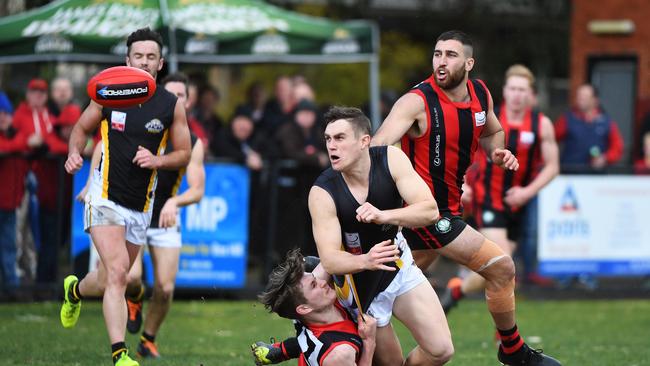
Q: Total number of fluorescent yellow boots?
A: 2